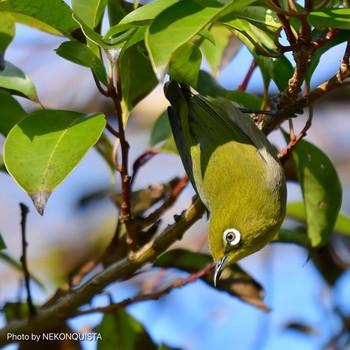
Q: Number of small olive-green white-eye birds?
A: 1